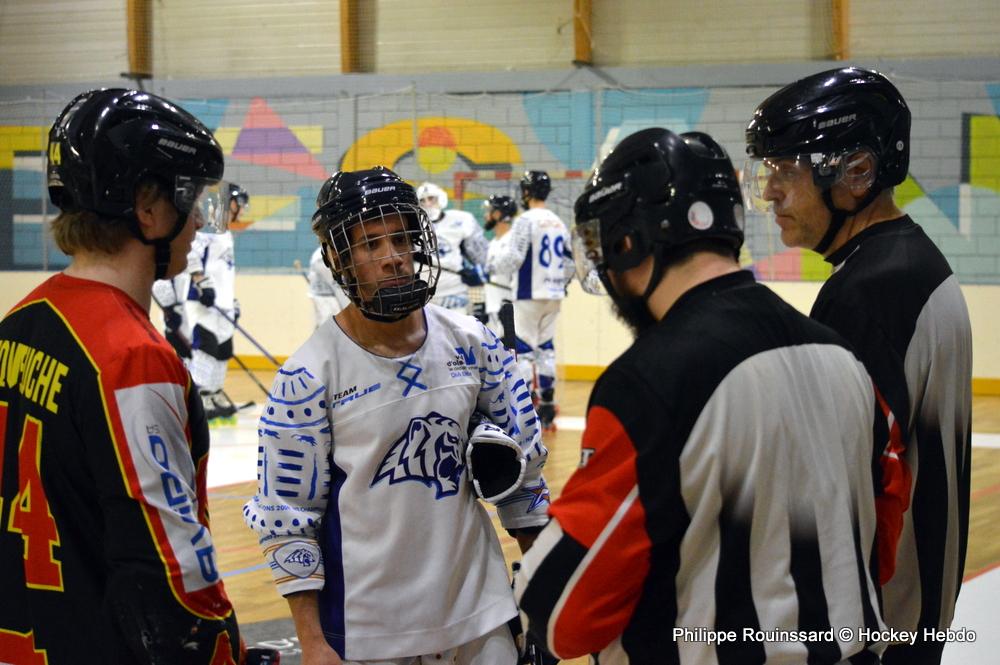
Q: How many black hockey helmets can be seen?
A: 7